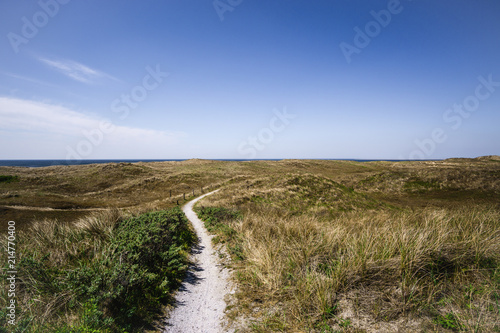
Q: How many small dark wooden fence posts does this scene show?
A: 5